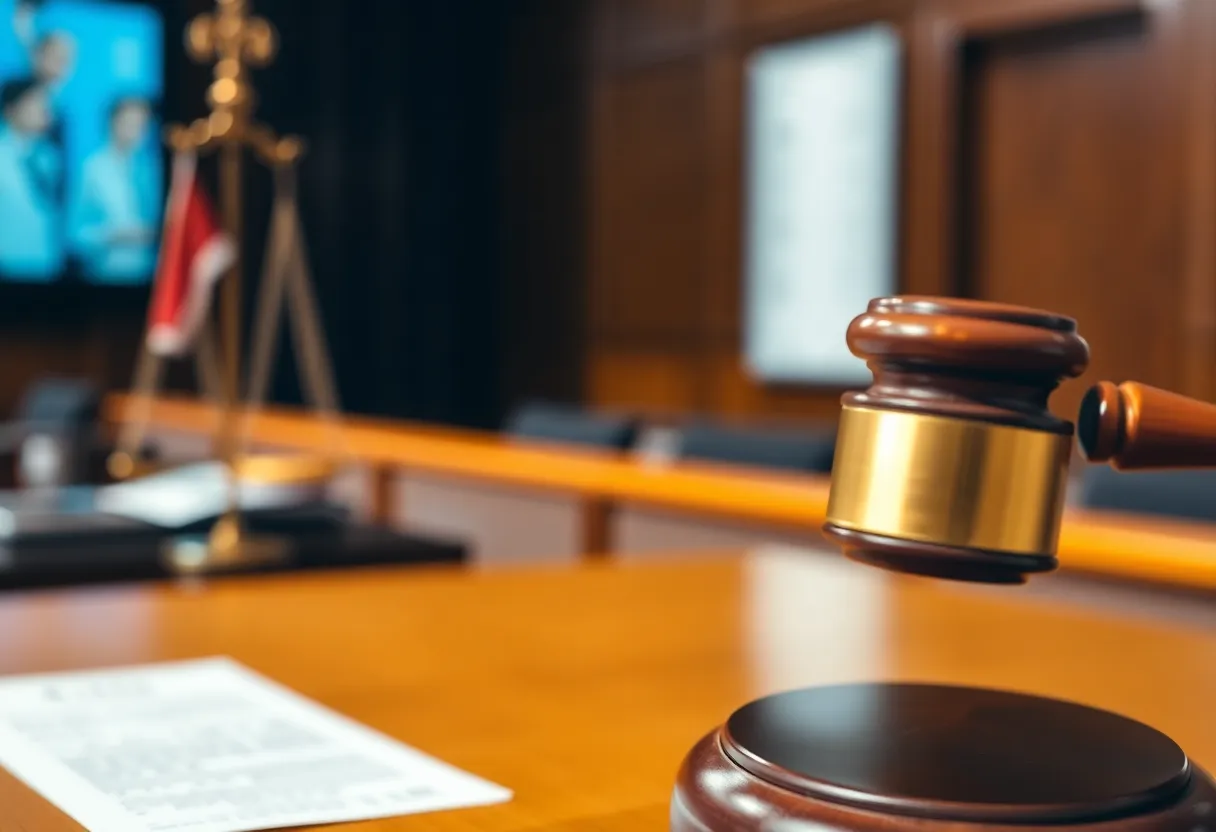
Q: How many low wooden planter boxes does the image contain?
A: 0